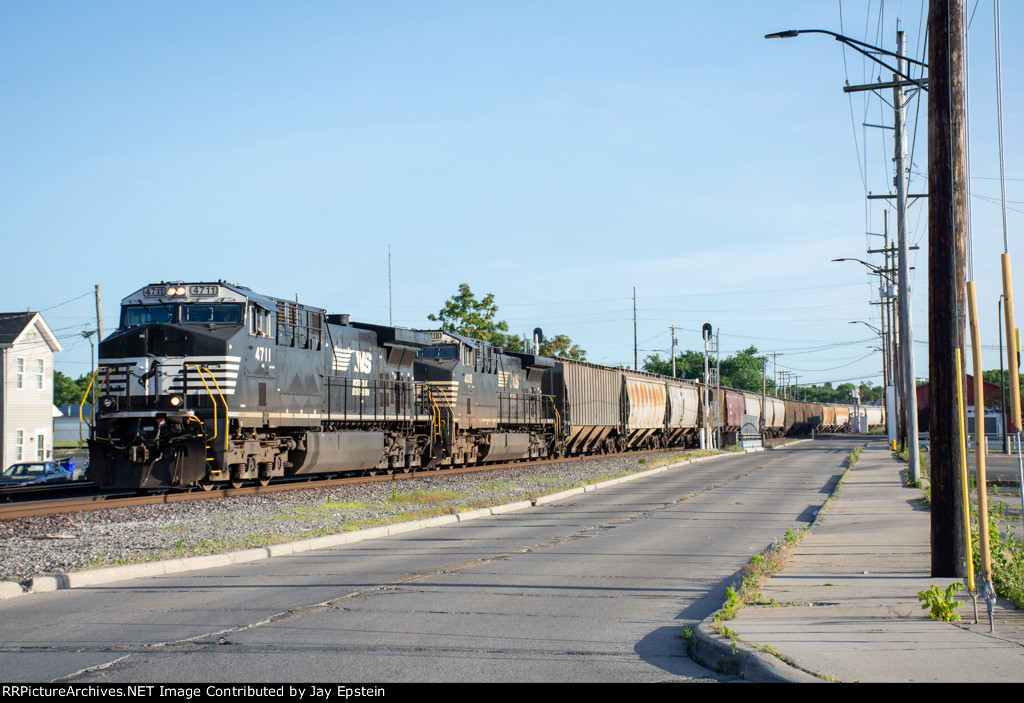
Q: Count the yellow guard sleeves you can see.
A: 3